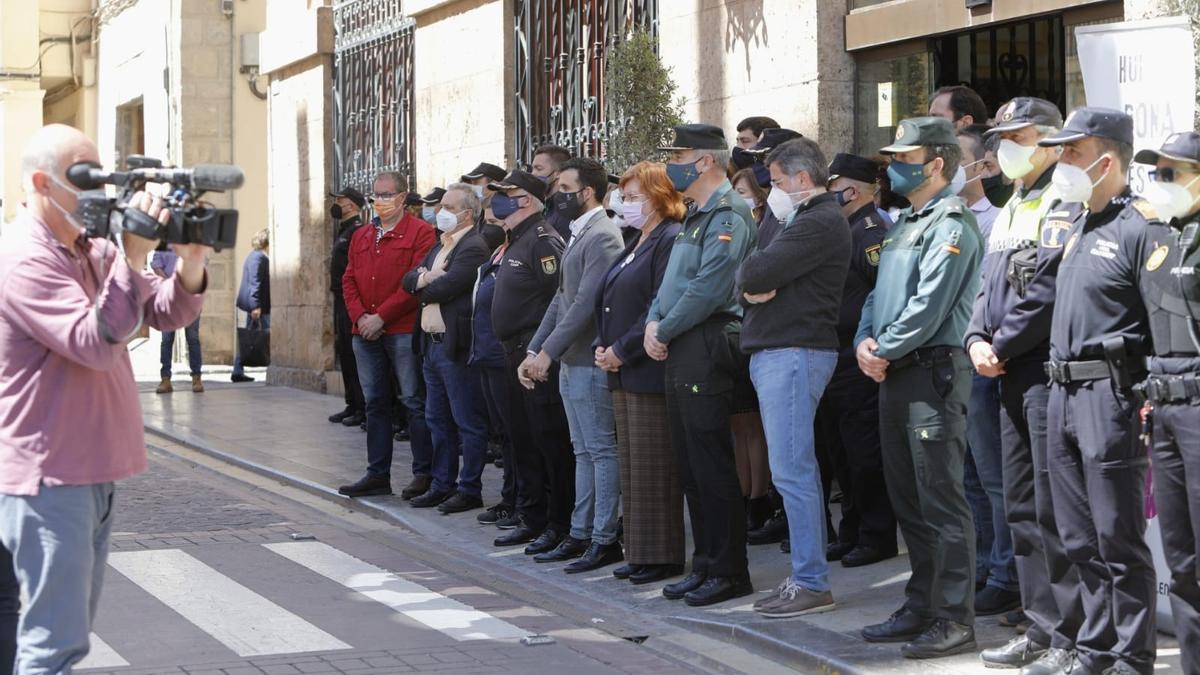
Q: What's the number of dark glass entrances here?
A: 1